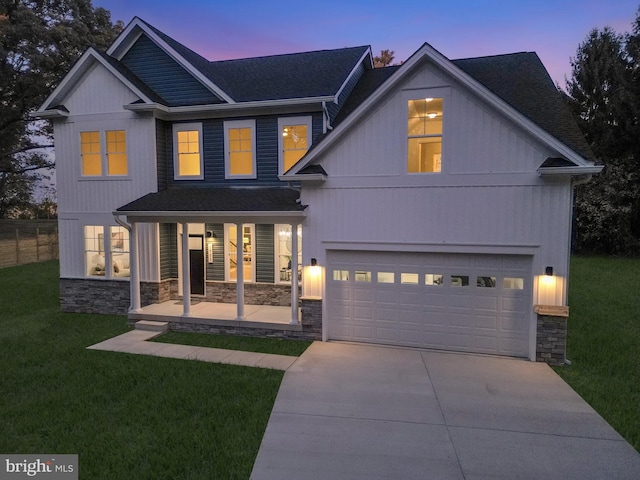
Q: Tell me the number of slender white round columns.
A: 4